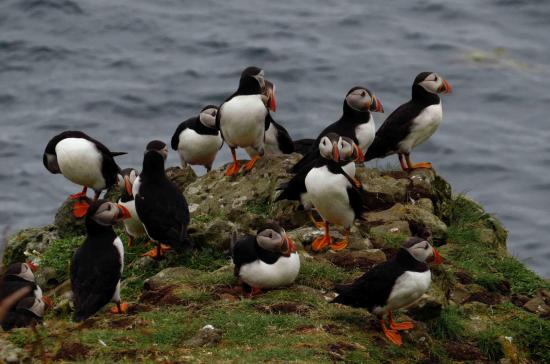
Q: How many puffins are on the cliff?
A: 15